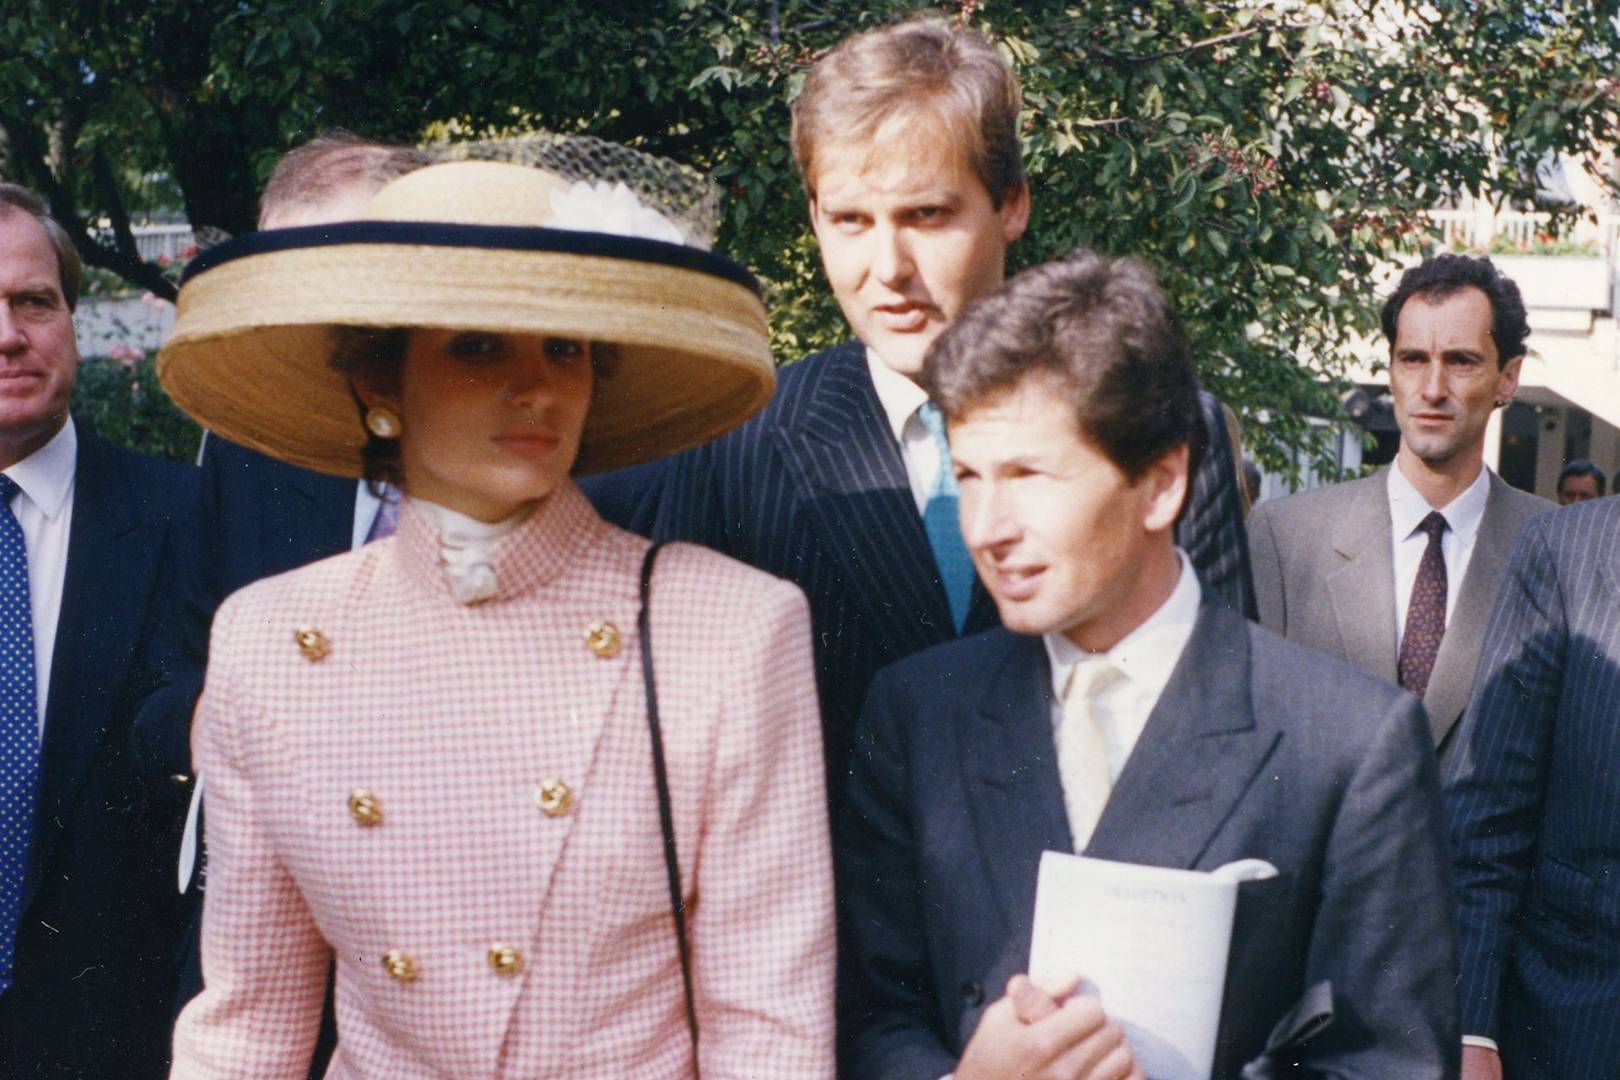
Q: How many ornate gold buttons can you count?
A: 6